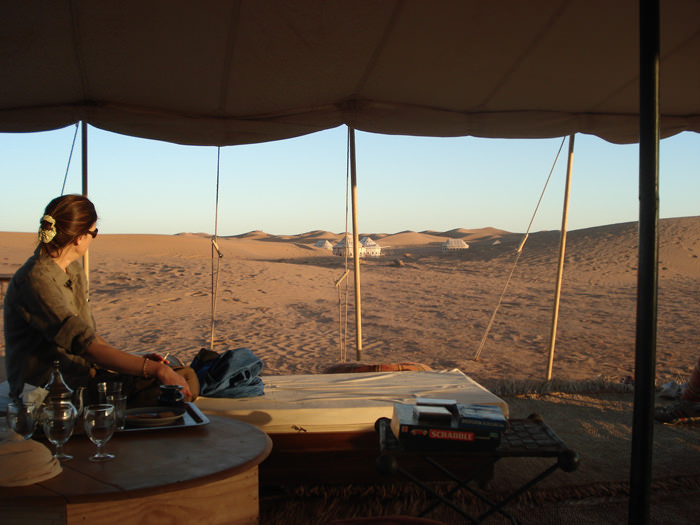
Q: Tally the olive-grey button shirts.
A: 1